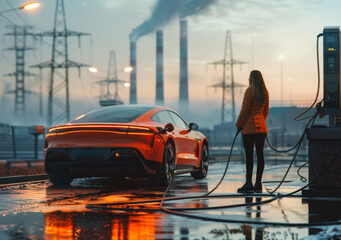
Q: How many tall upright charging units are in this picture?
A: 1